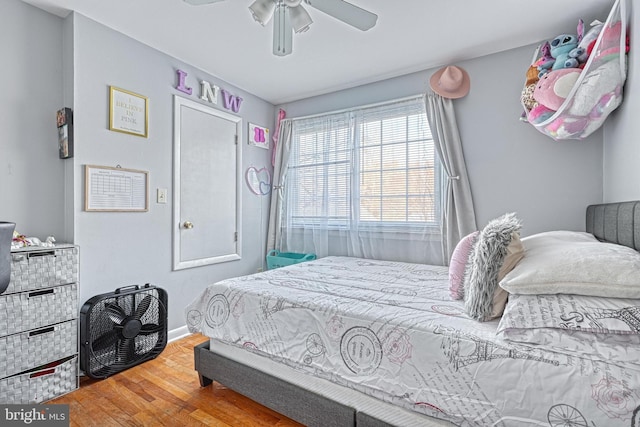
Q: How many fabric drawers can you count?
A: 4